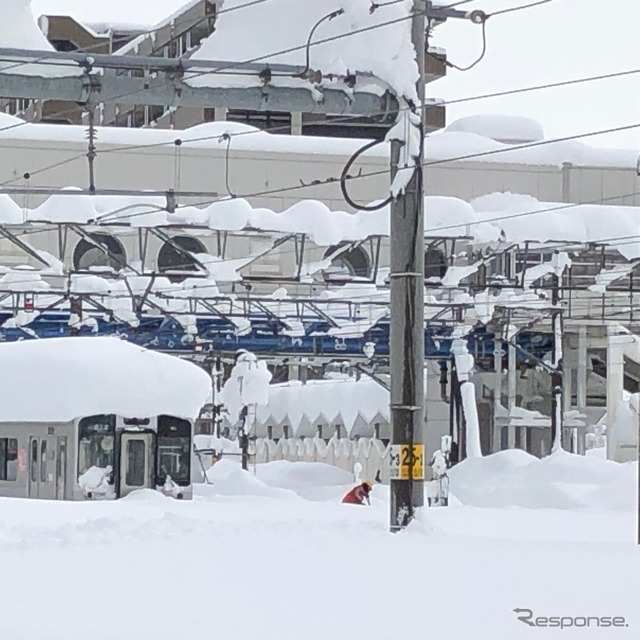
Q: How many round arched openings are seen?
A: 4